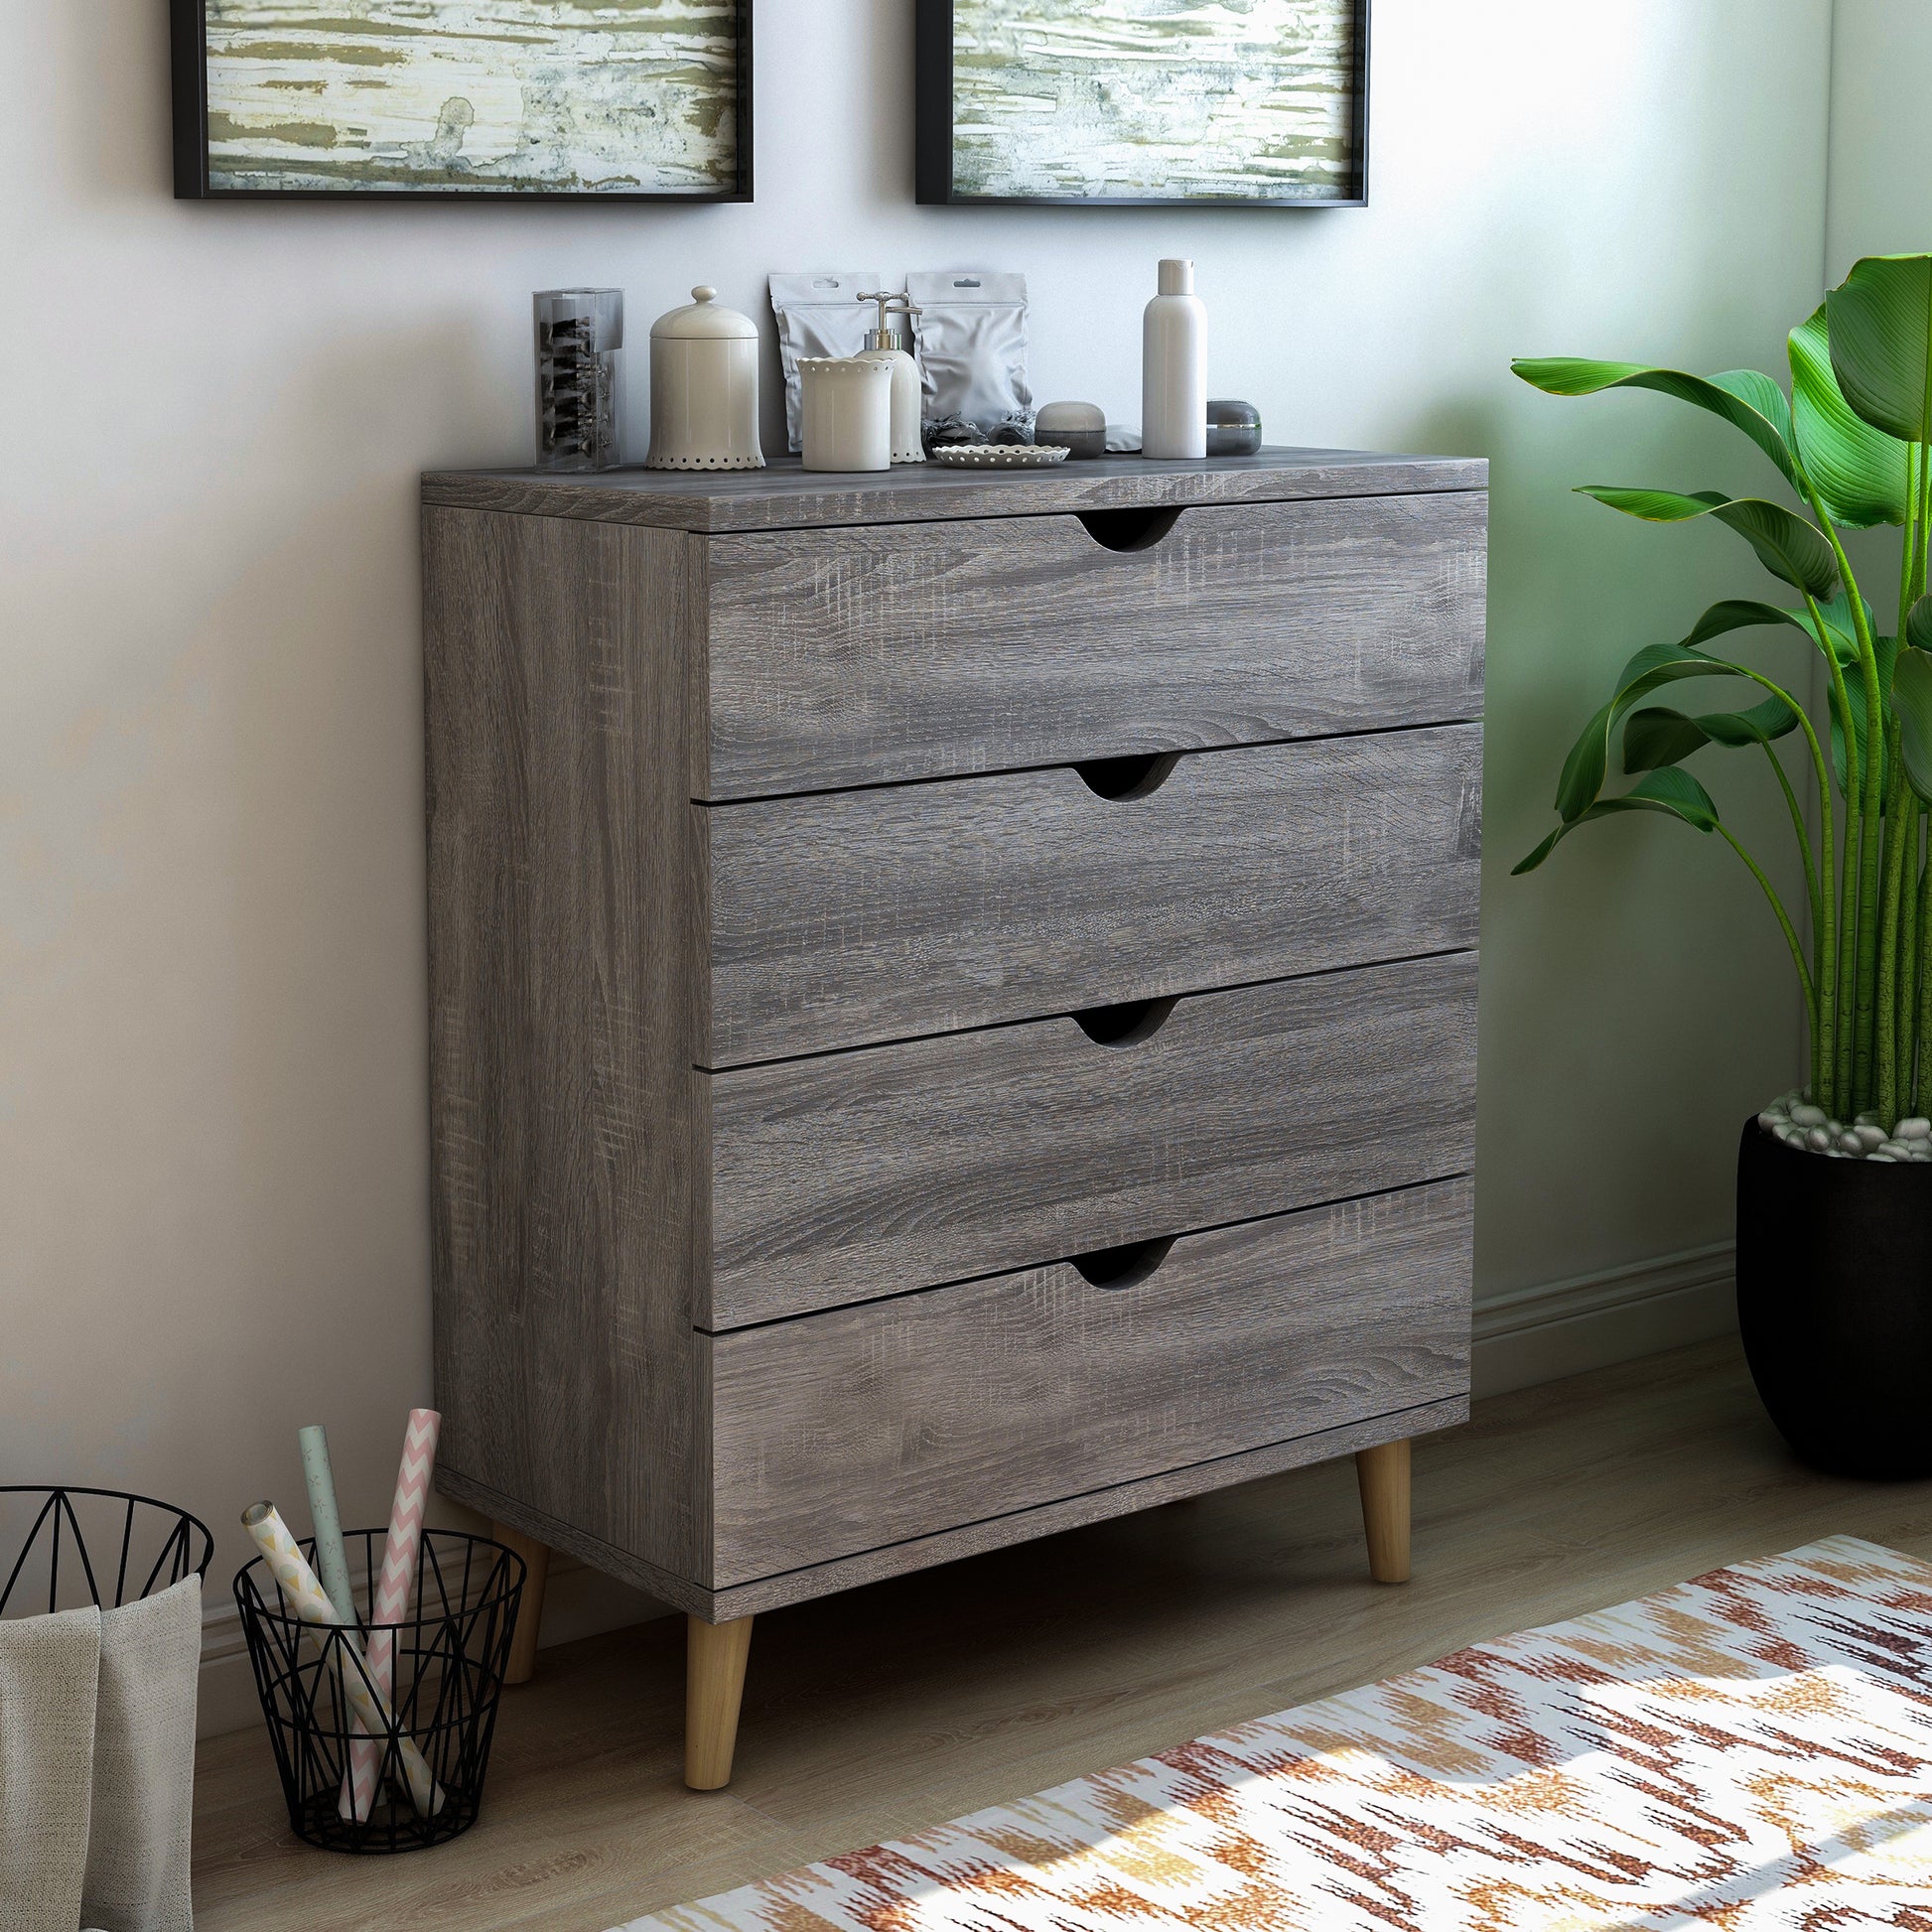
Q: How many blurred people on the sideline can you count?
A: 0